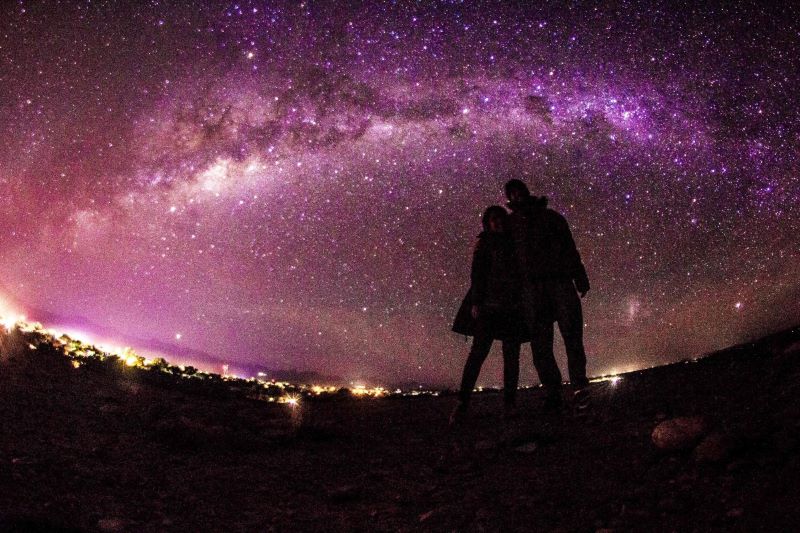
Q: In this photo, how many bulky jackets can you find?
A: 2